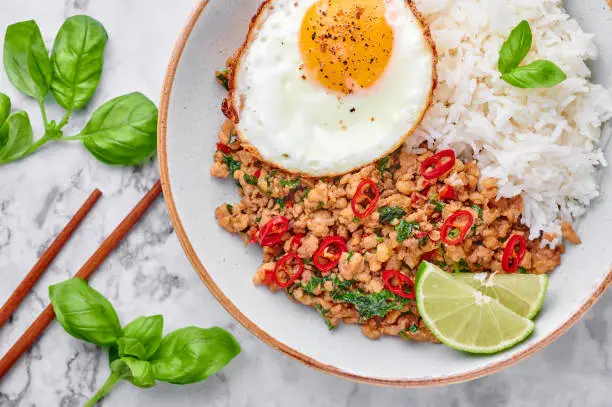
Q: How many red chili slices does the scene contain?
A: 8